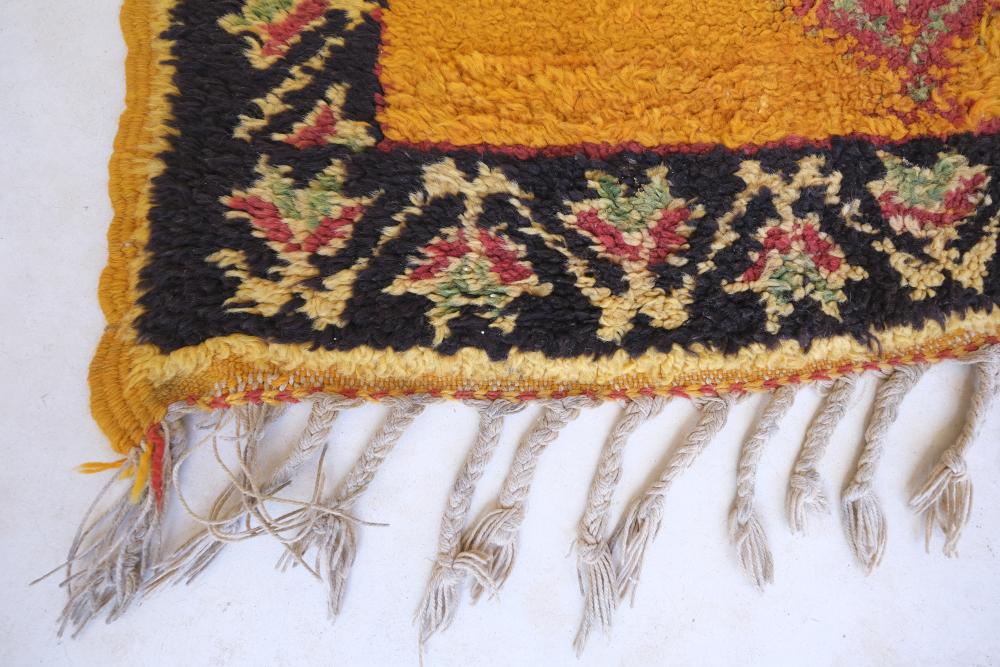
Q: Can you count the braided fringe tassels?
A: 10